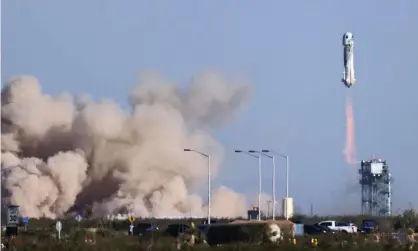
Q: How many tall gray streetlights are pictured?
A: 4